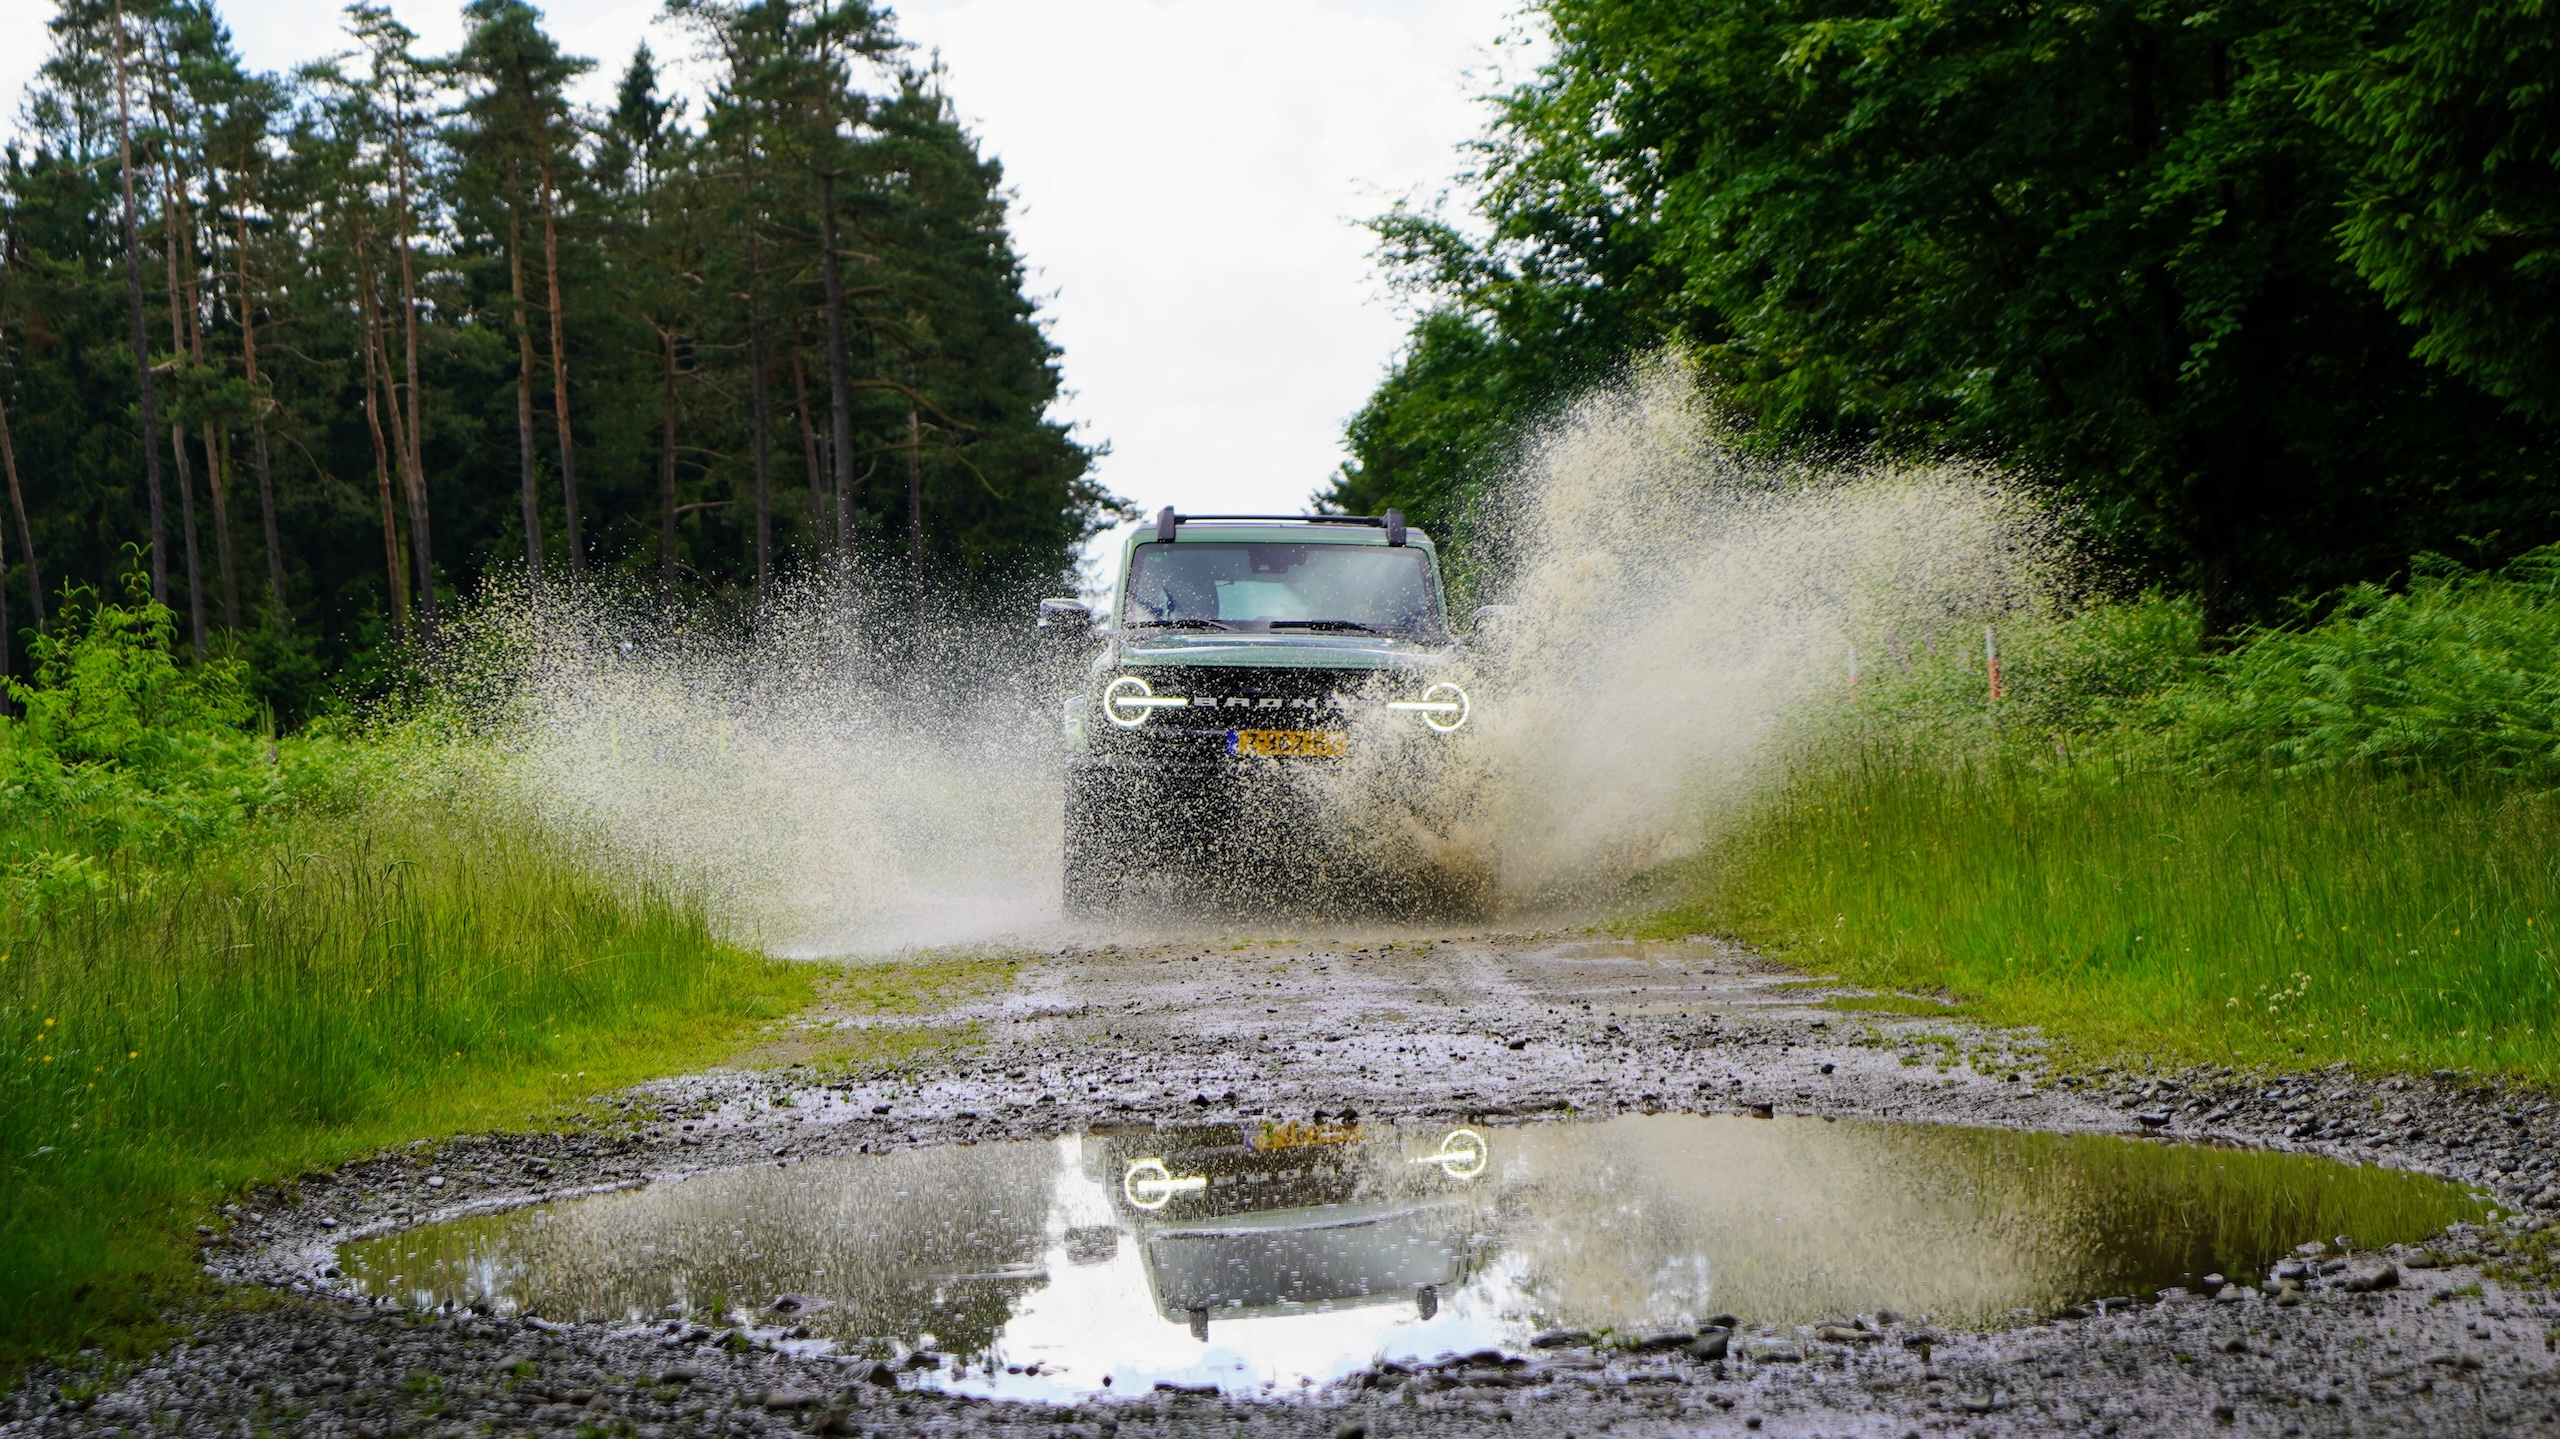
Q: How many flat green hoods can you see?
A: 1